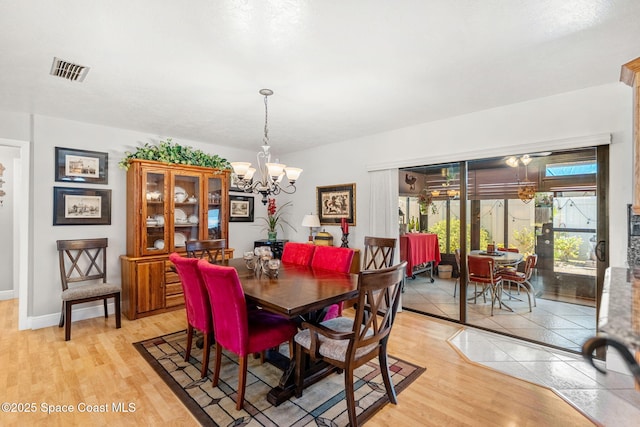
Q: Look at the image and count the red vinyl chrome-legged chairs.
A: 4